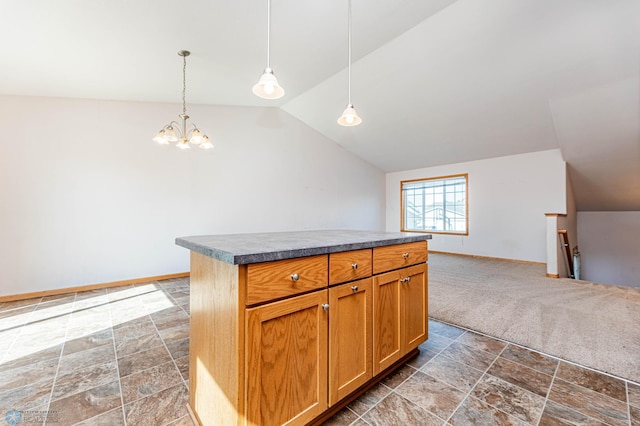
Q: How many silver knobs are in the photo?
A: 7